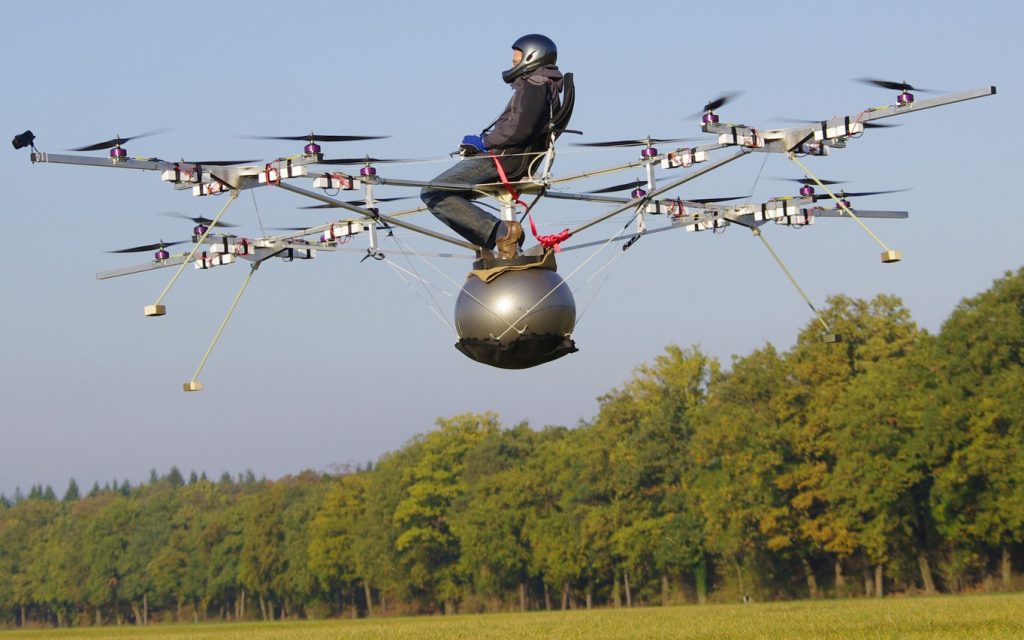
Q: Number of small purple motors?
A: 13